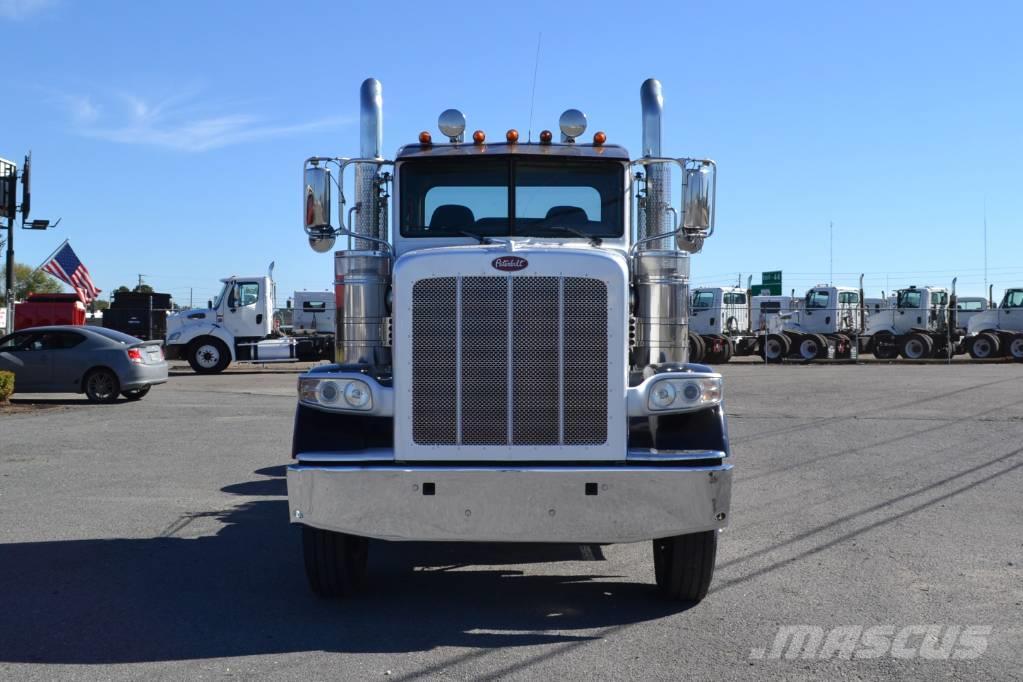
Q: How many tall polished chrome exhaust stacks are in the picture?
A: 2